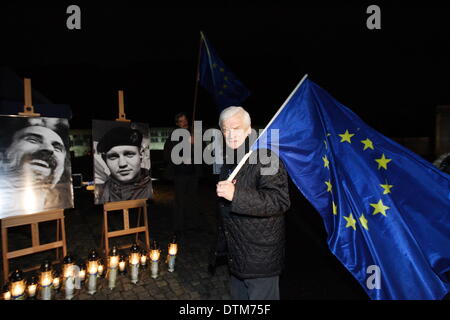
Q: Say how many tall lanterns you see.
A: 8